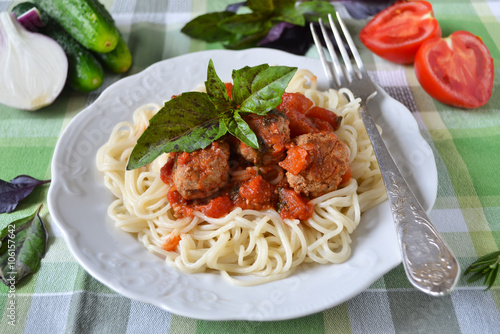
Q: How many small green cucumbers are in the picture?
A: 3